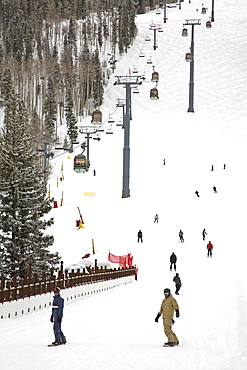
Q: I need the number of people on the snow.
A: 15